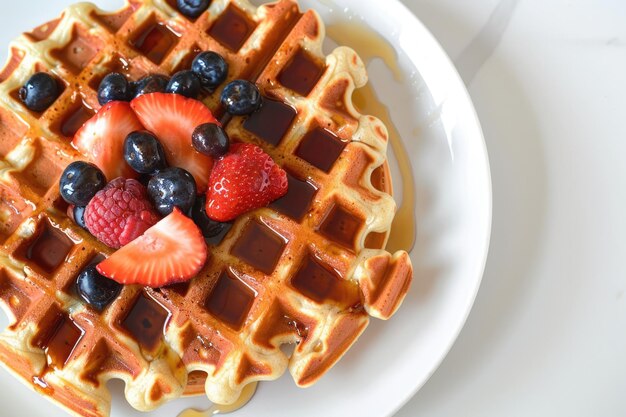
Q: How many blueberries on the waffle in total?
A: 14